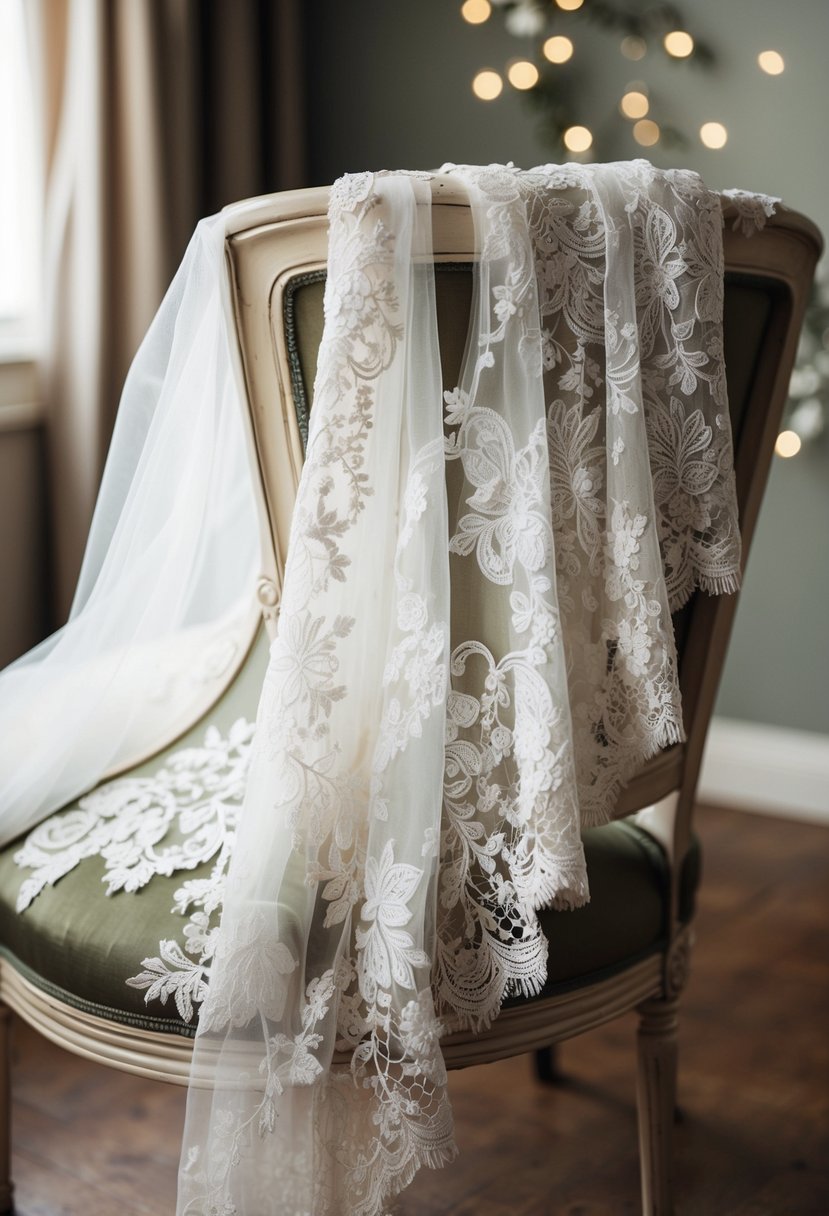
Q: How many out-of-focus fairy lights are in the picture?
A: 13